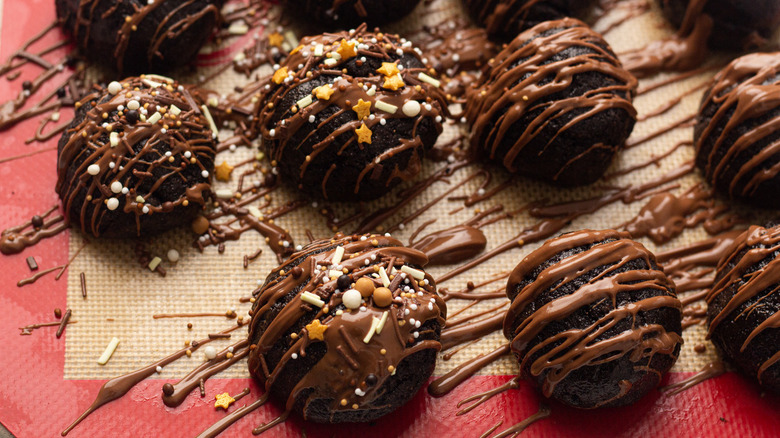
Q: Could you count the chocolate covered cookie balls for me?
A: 11